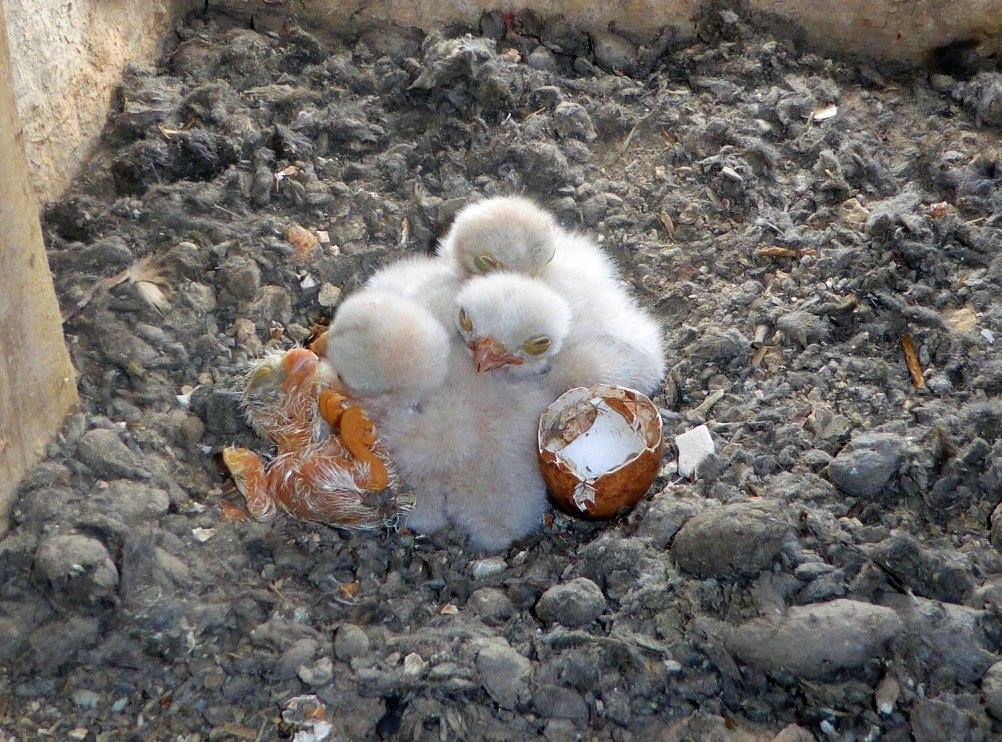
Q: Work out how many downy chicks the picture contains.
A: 3